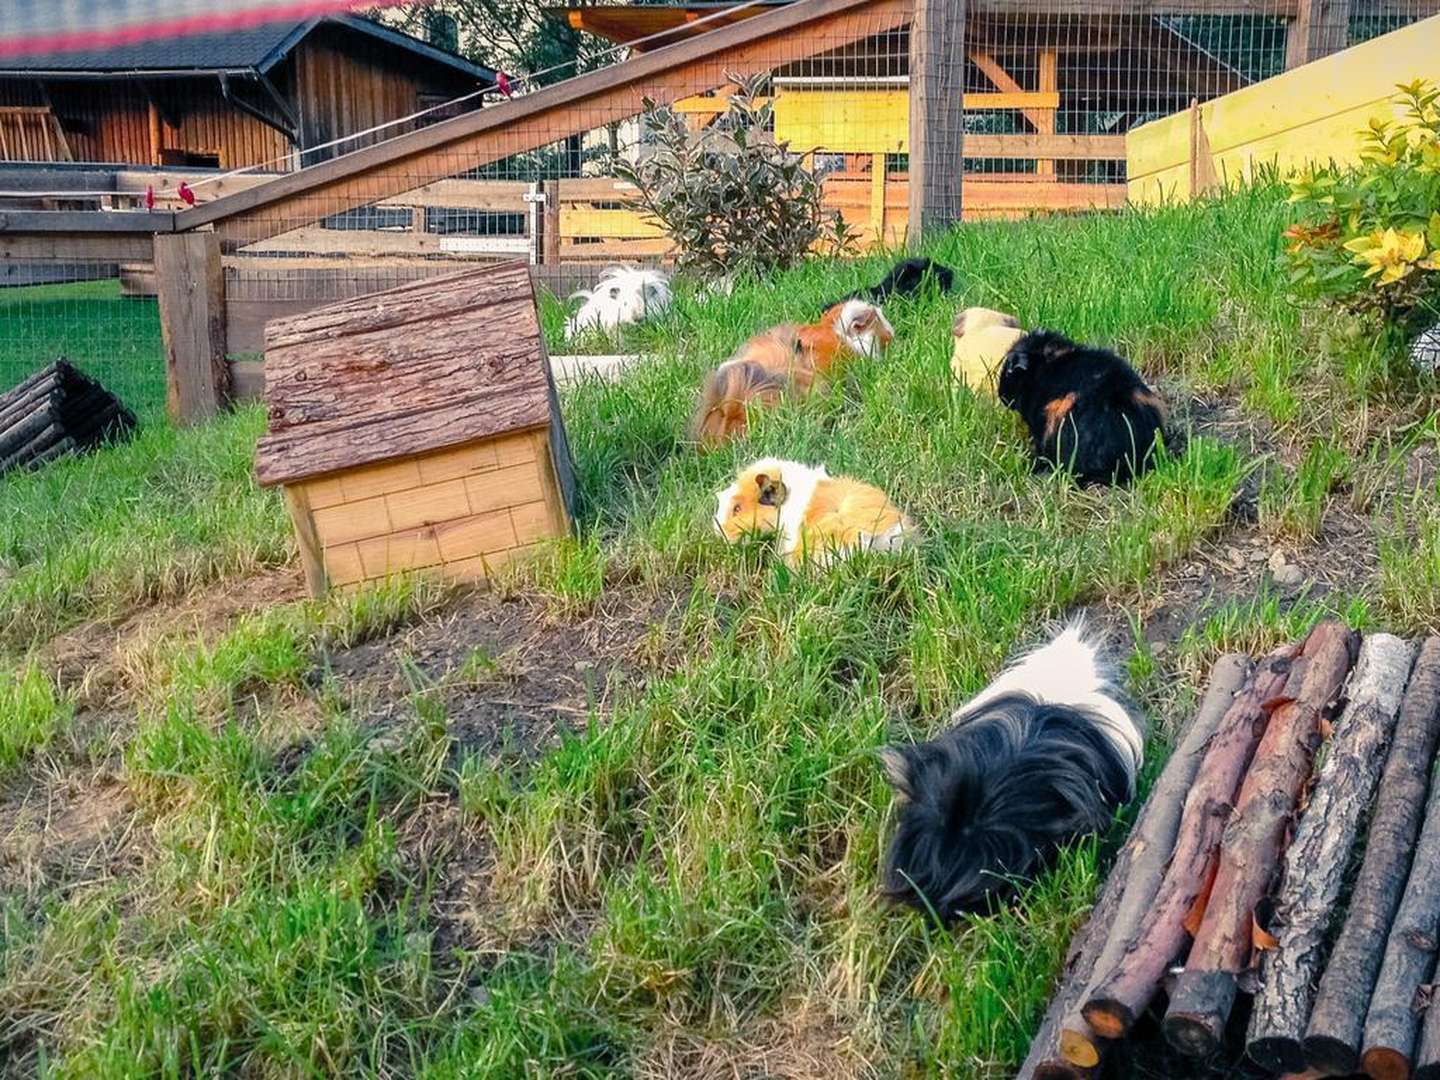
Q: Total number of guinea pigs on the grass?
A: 7